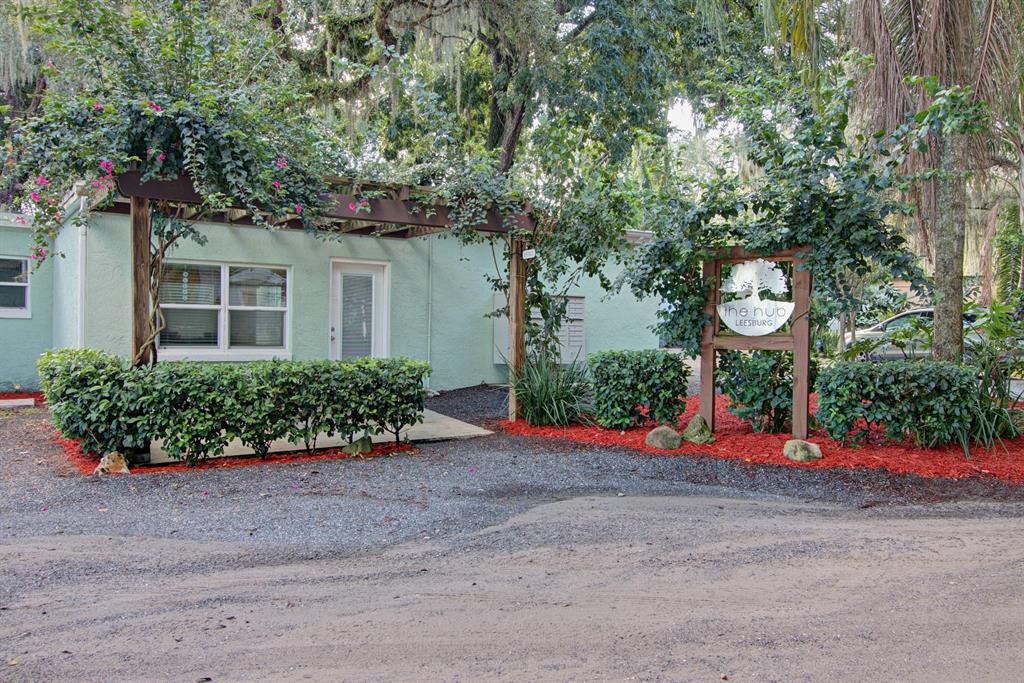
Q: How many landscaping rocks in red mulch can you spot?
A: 5